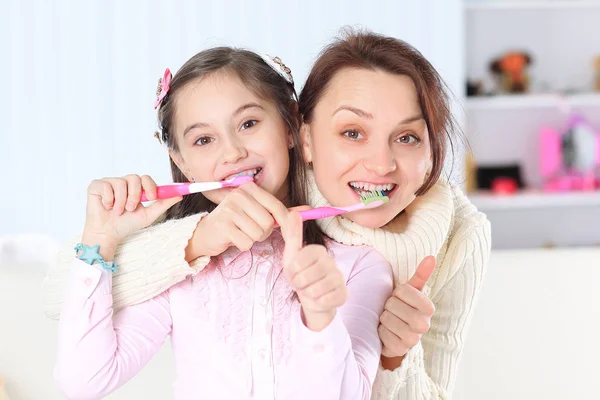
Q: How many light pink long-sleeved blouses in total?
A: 1